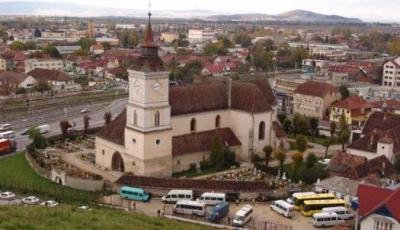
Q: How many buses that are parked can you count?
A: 12